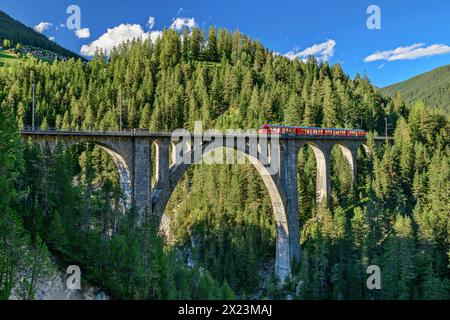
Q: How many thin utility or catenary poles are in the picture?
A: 3